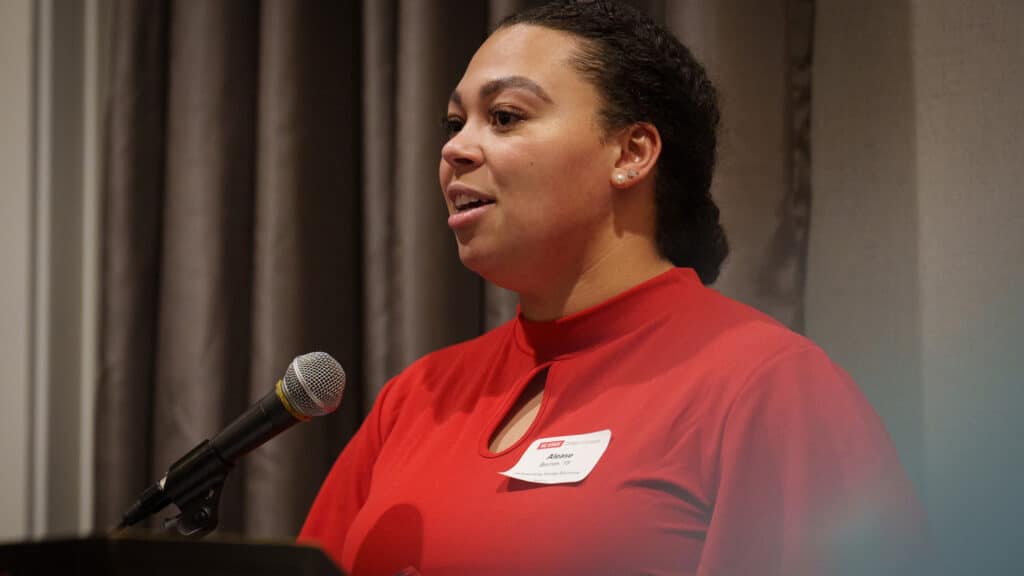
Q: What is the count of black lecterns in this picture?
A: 1